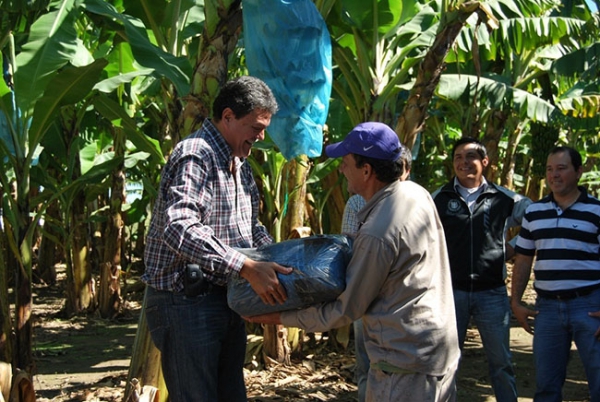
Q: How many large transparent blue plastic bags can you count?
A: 1